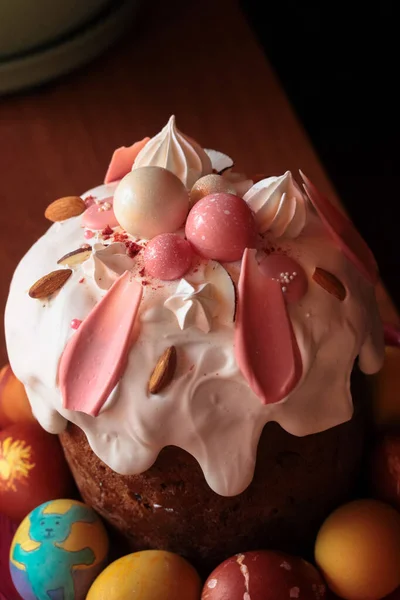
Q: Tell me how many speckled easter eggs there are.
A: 1